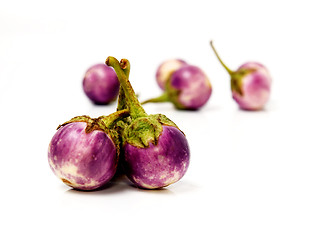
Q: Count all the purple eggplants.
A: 6